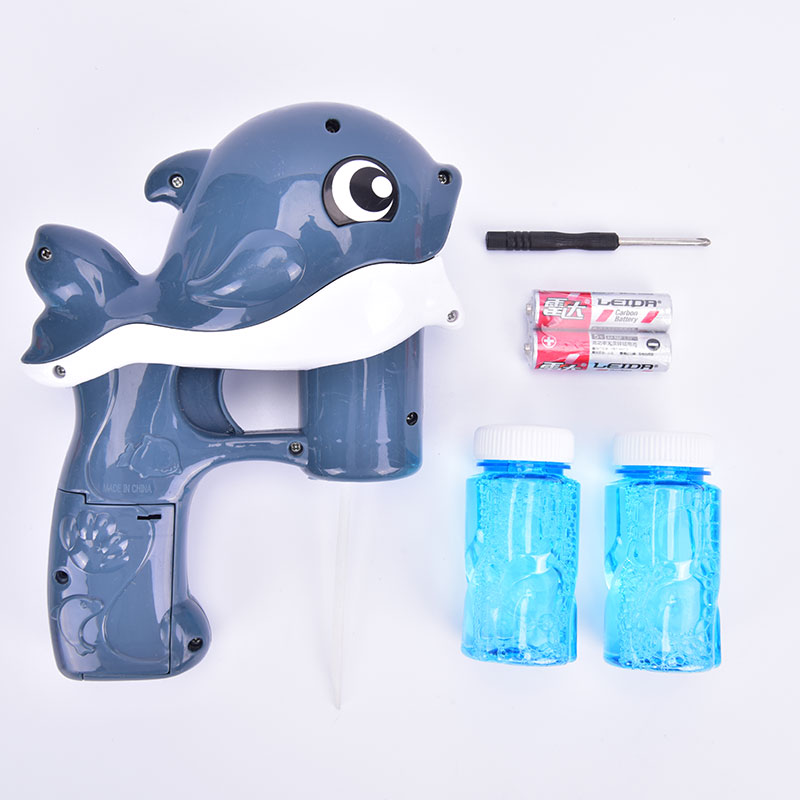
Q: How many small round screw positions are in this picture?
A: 10